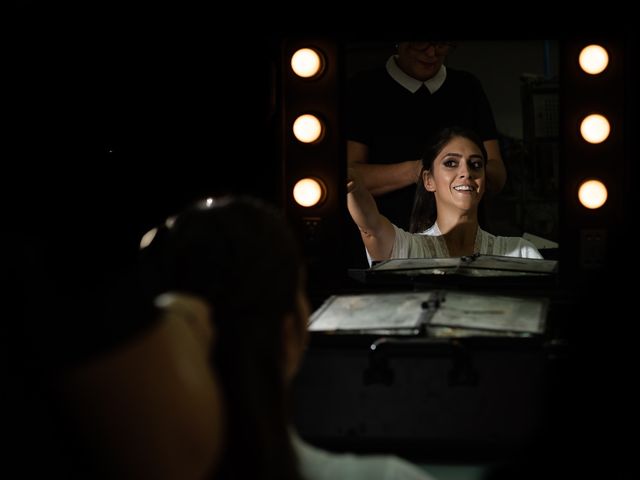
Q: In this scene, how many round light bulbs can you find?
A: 6